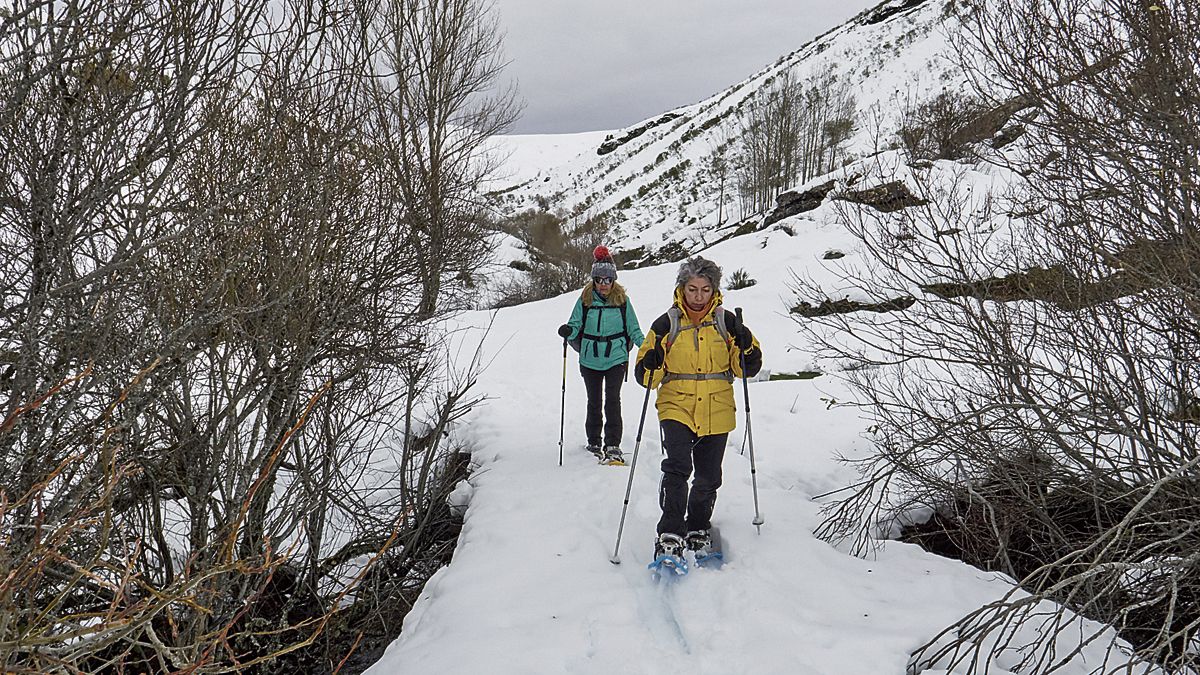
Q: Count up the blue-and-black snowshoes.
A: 2